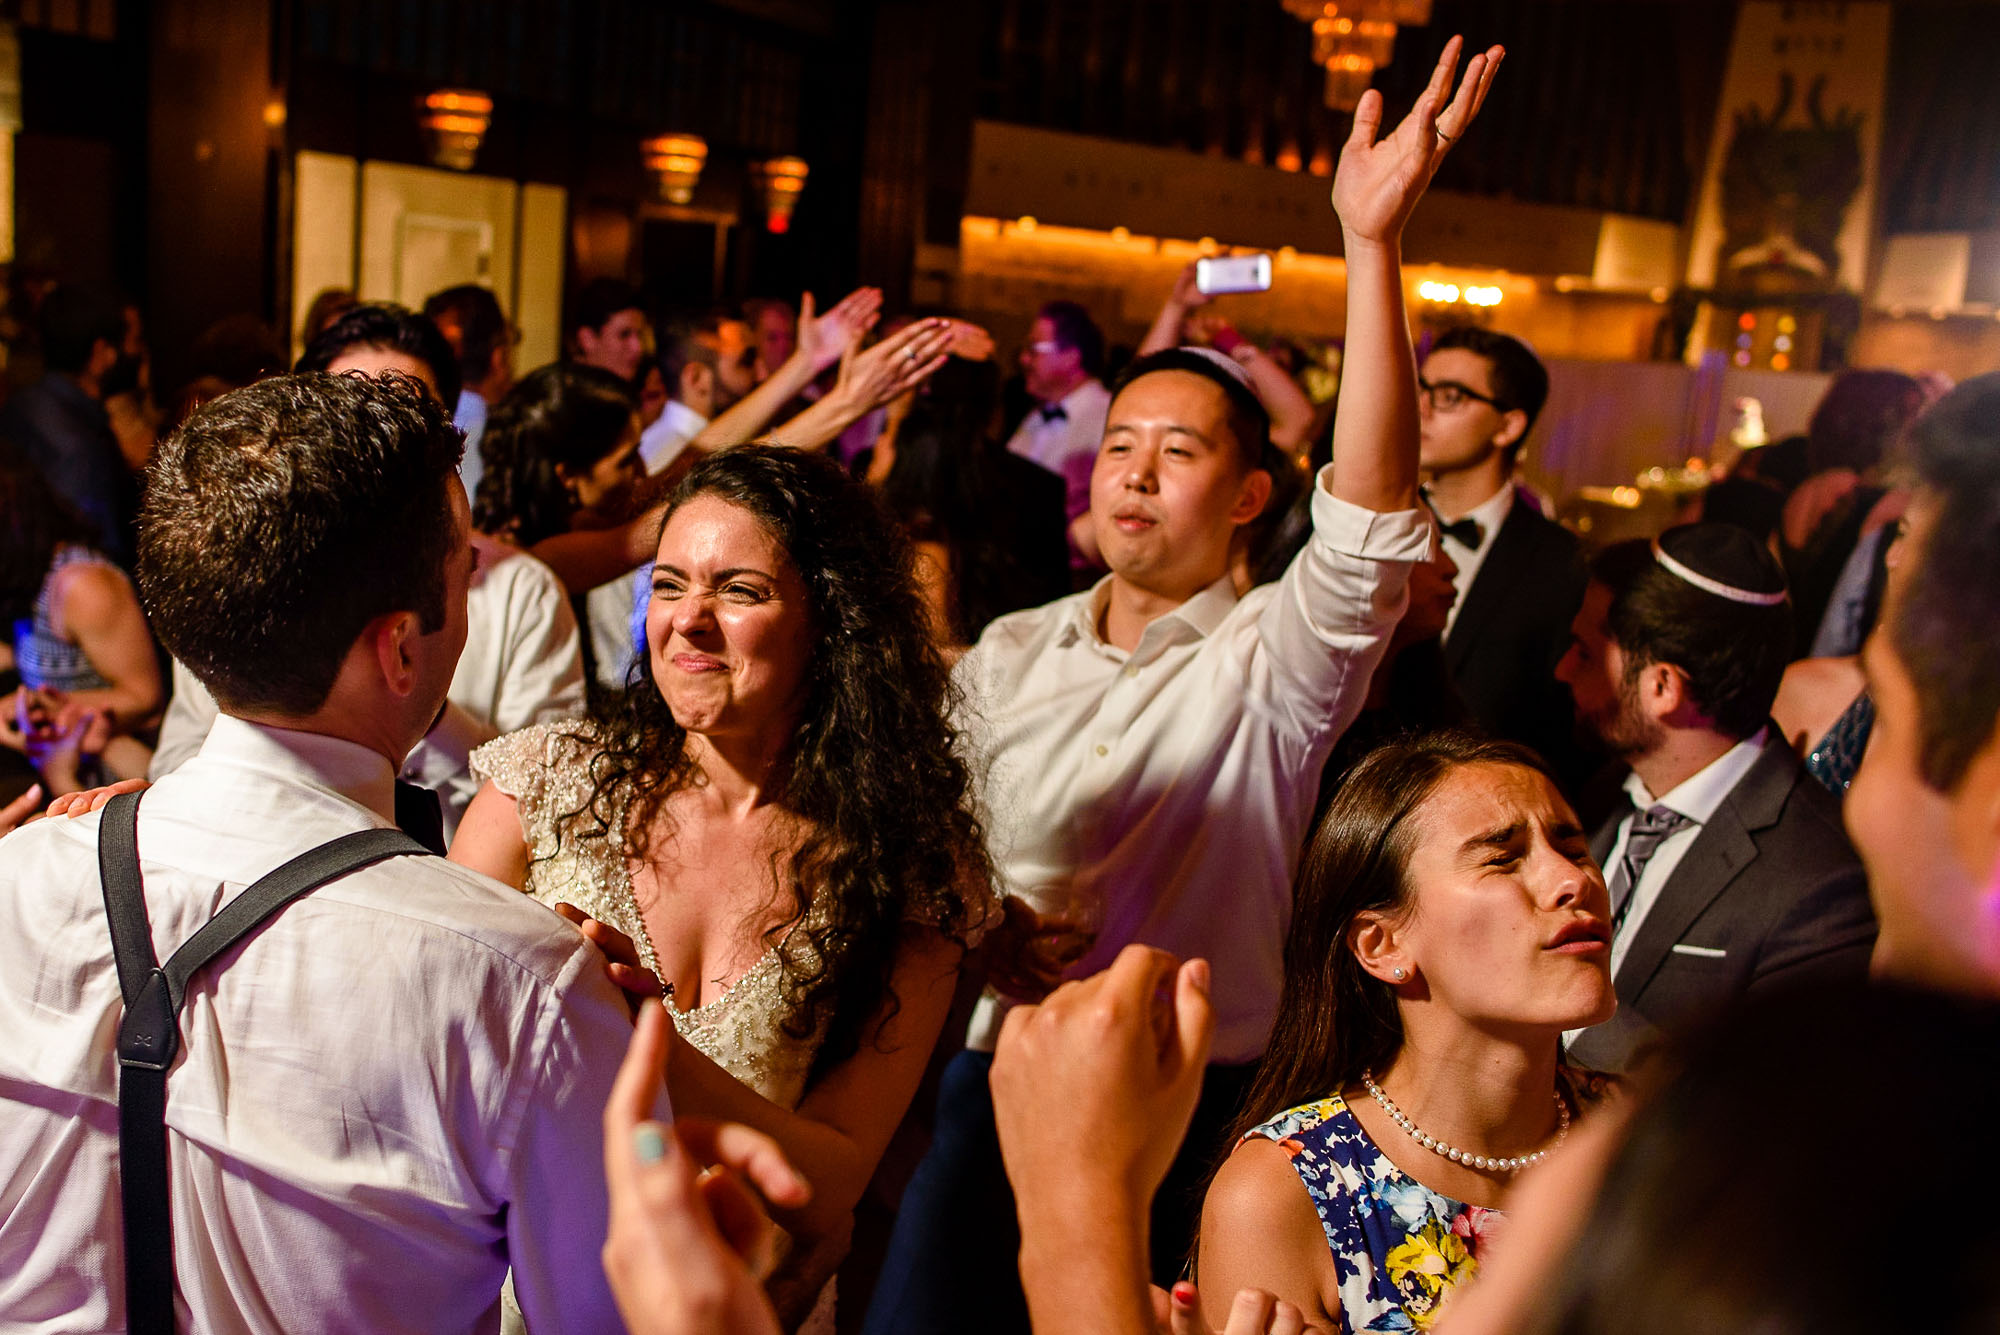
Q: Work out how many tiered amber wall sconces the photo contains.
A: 3